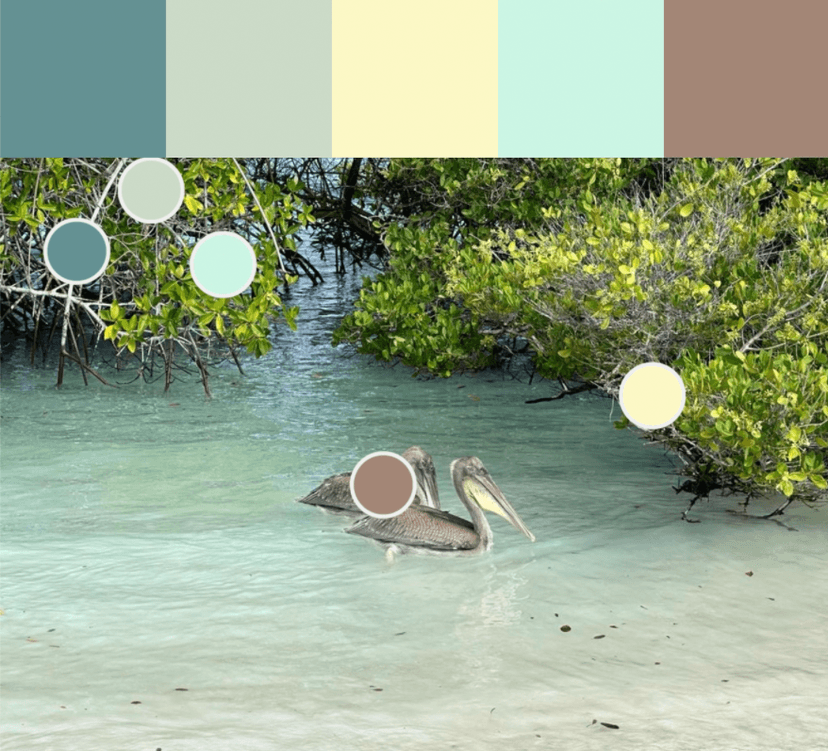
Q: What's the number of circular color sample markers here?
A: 5